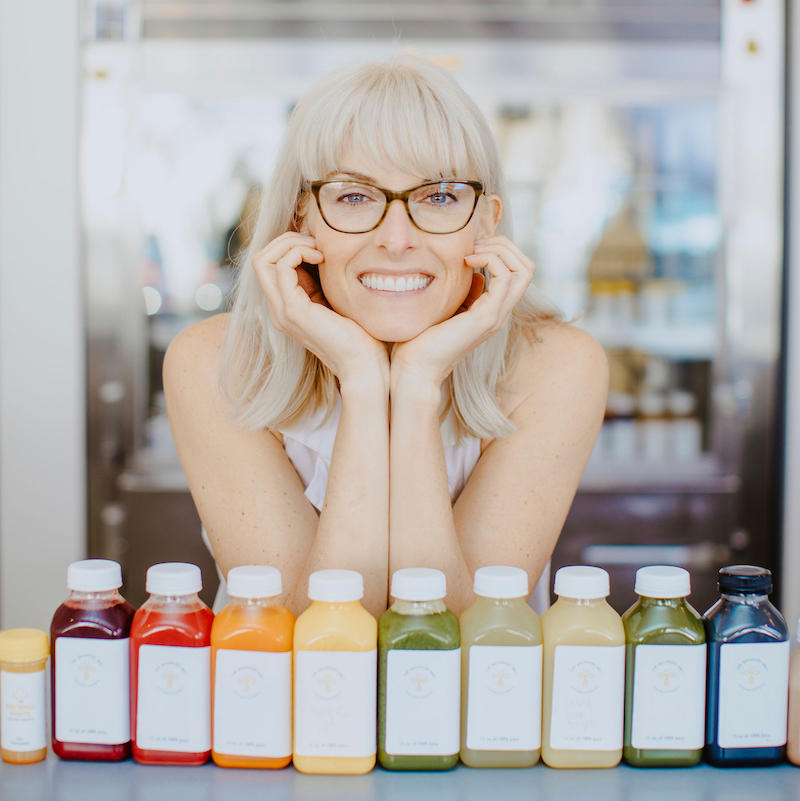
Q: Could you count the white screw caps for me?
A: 8